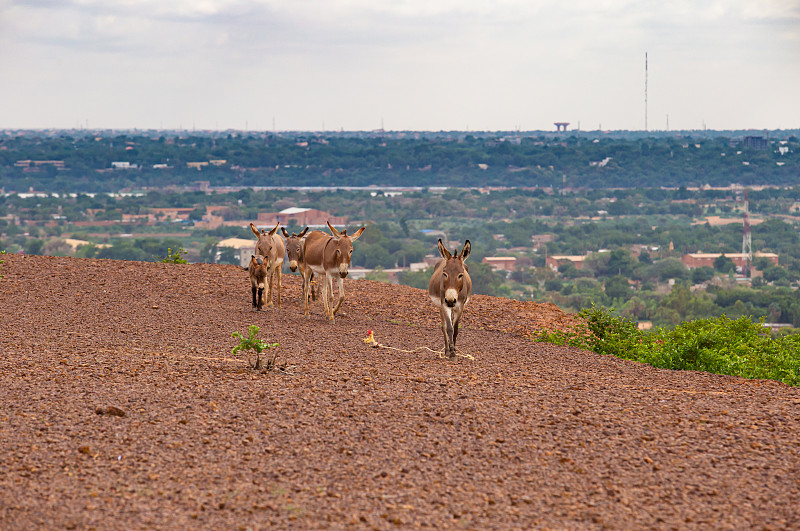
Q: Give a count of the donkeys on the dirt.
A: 5